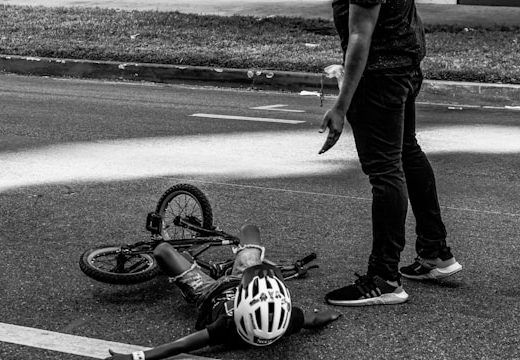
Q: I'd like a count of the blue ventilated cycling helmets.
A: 0